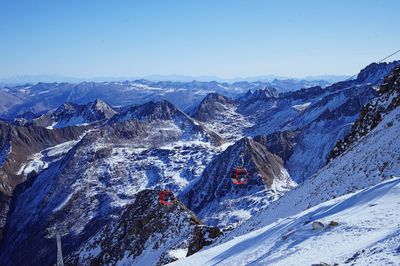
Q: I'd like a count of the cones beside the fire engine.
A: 0